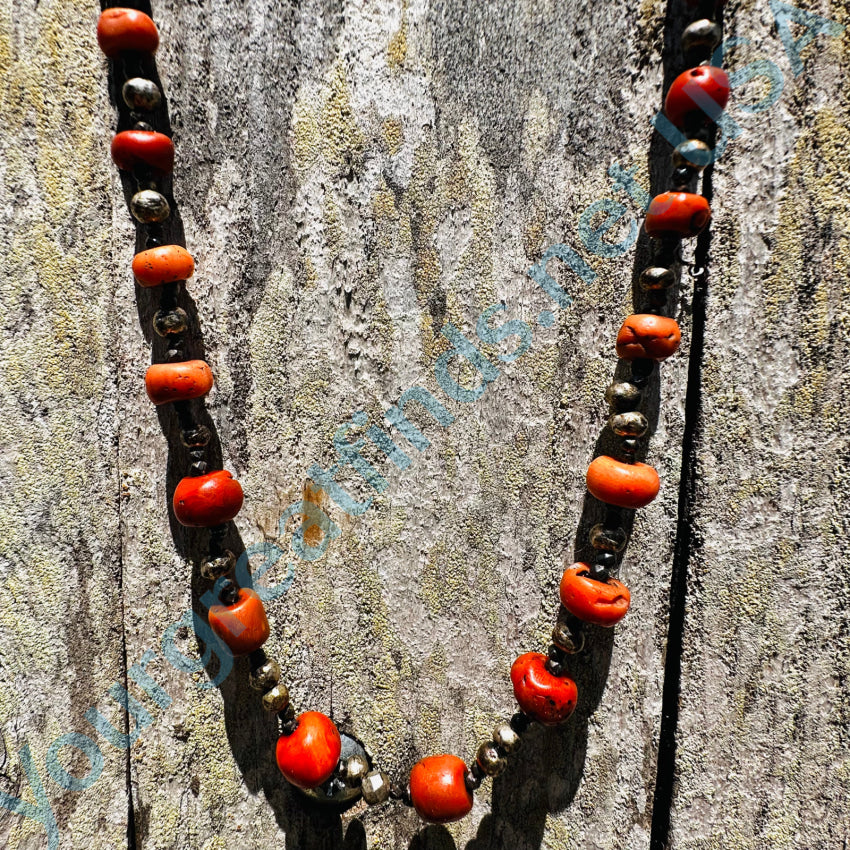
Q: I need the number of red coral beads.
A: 14